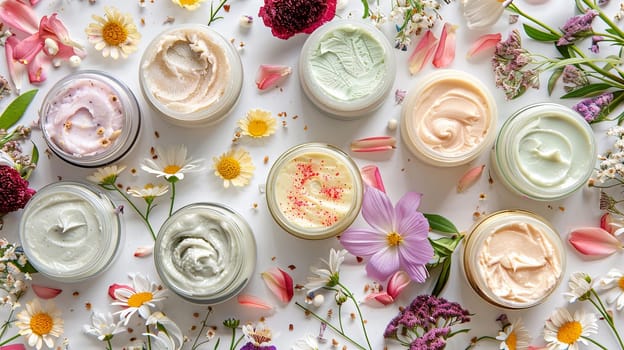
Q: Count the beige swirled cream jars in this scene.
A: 3